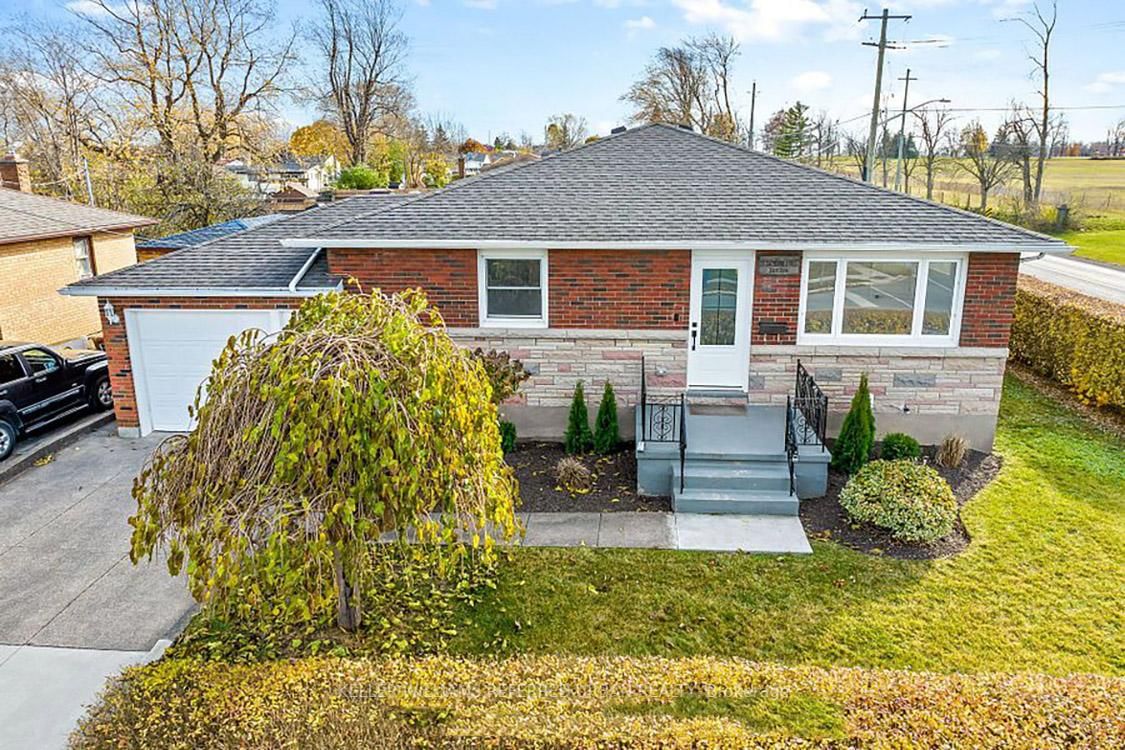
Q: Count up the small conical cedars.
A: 3